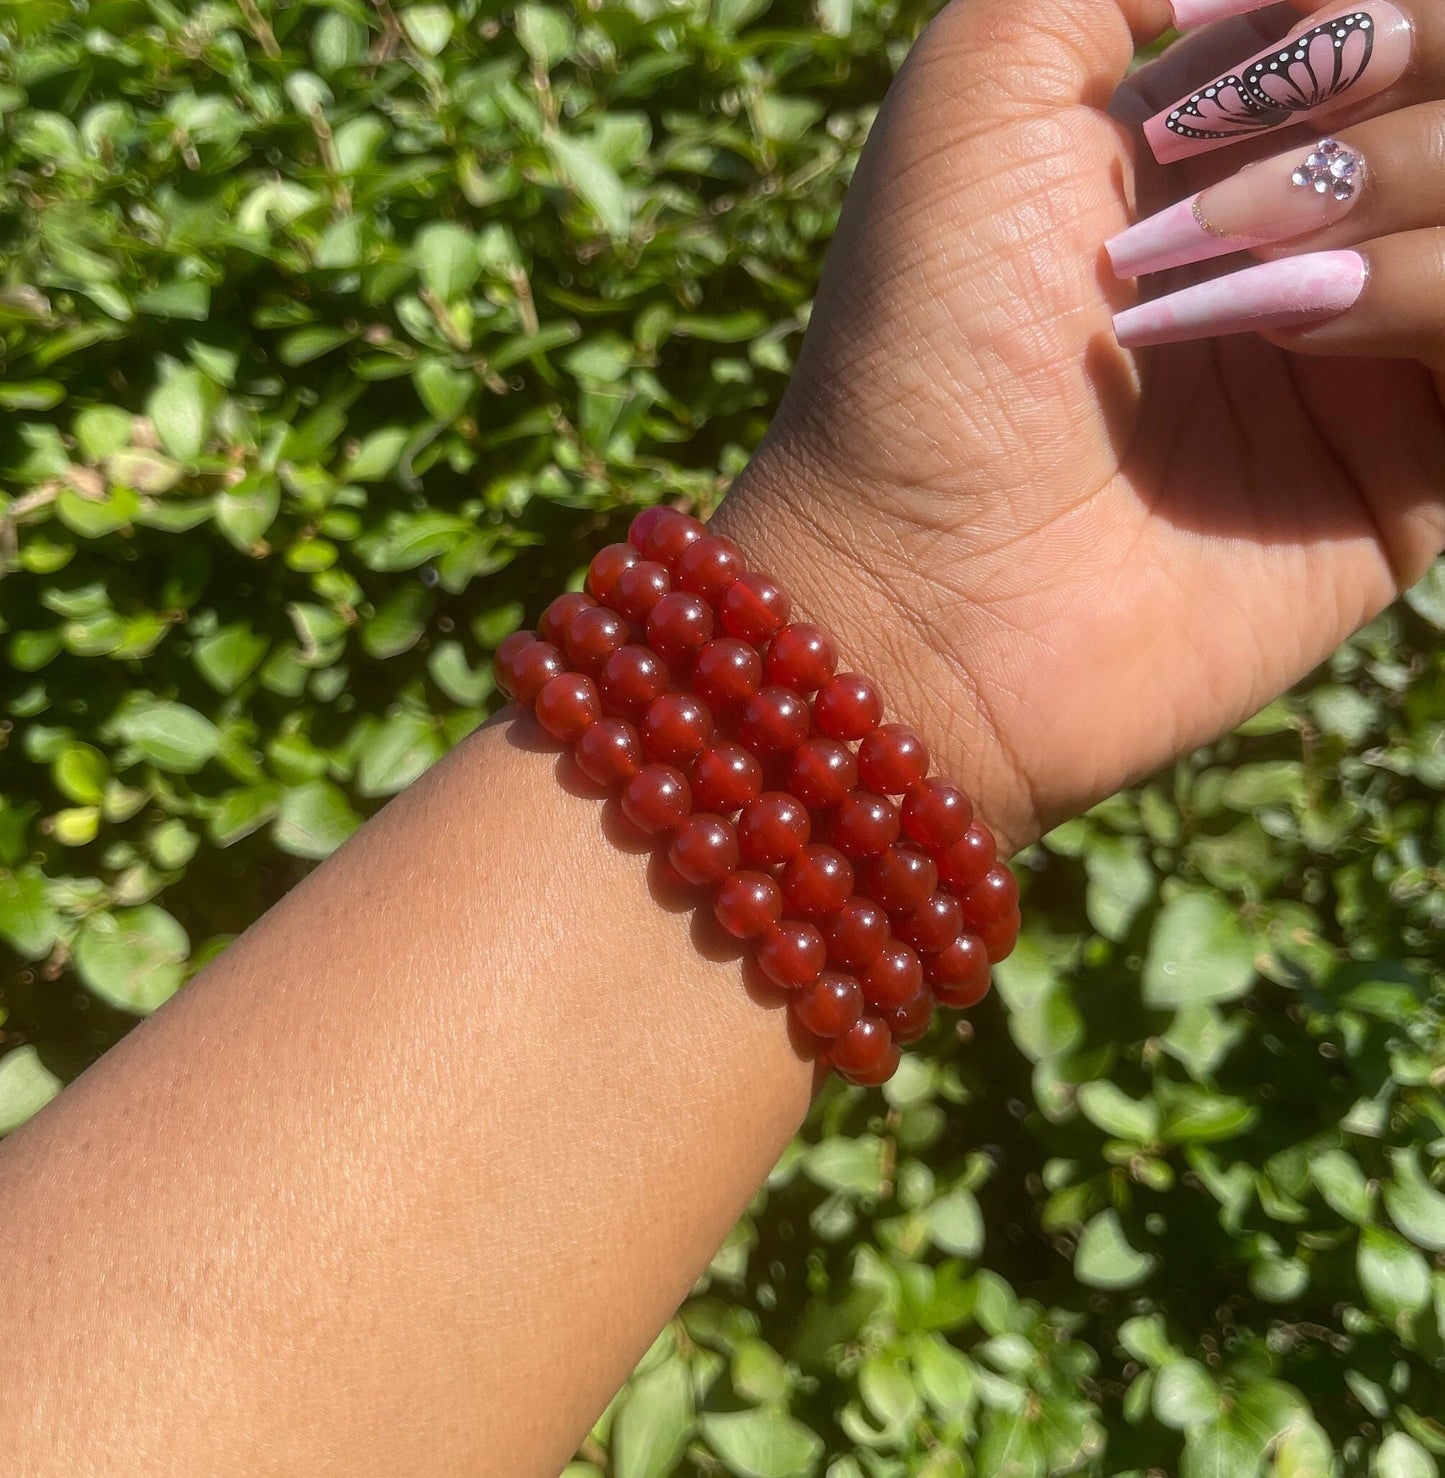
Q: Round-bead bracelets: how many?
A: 4